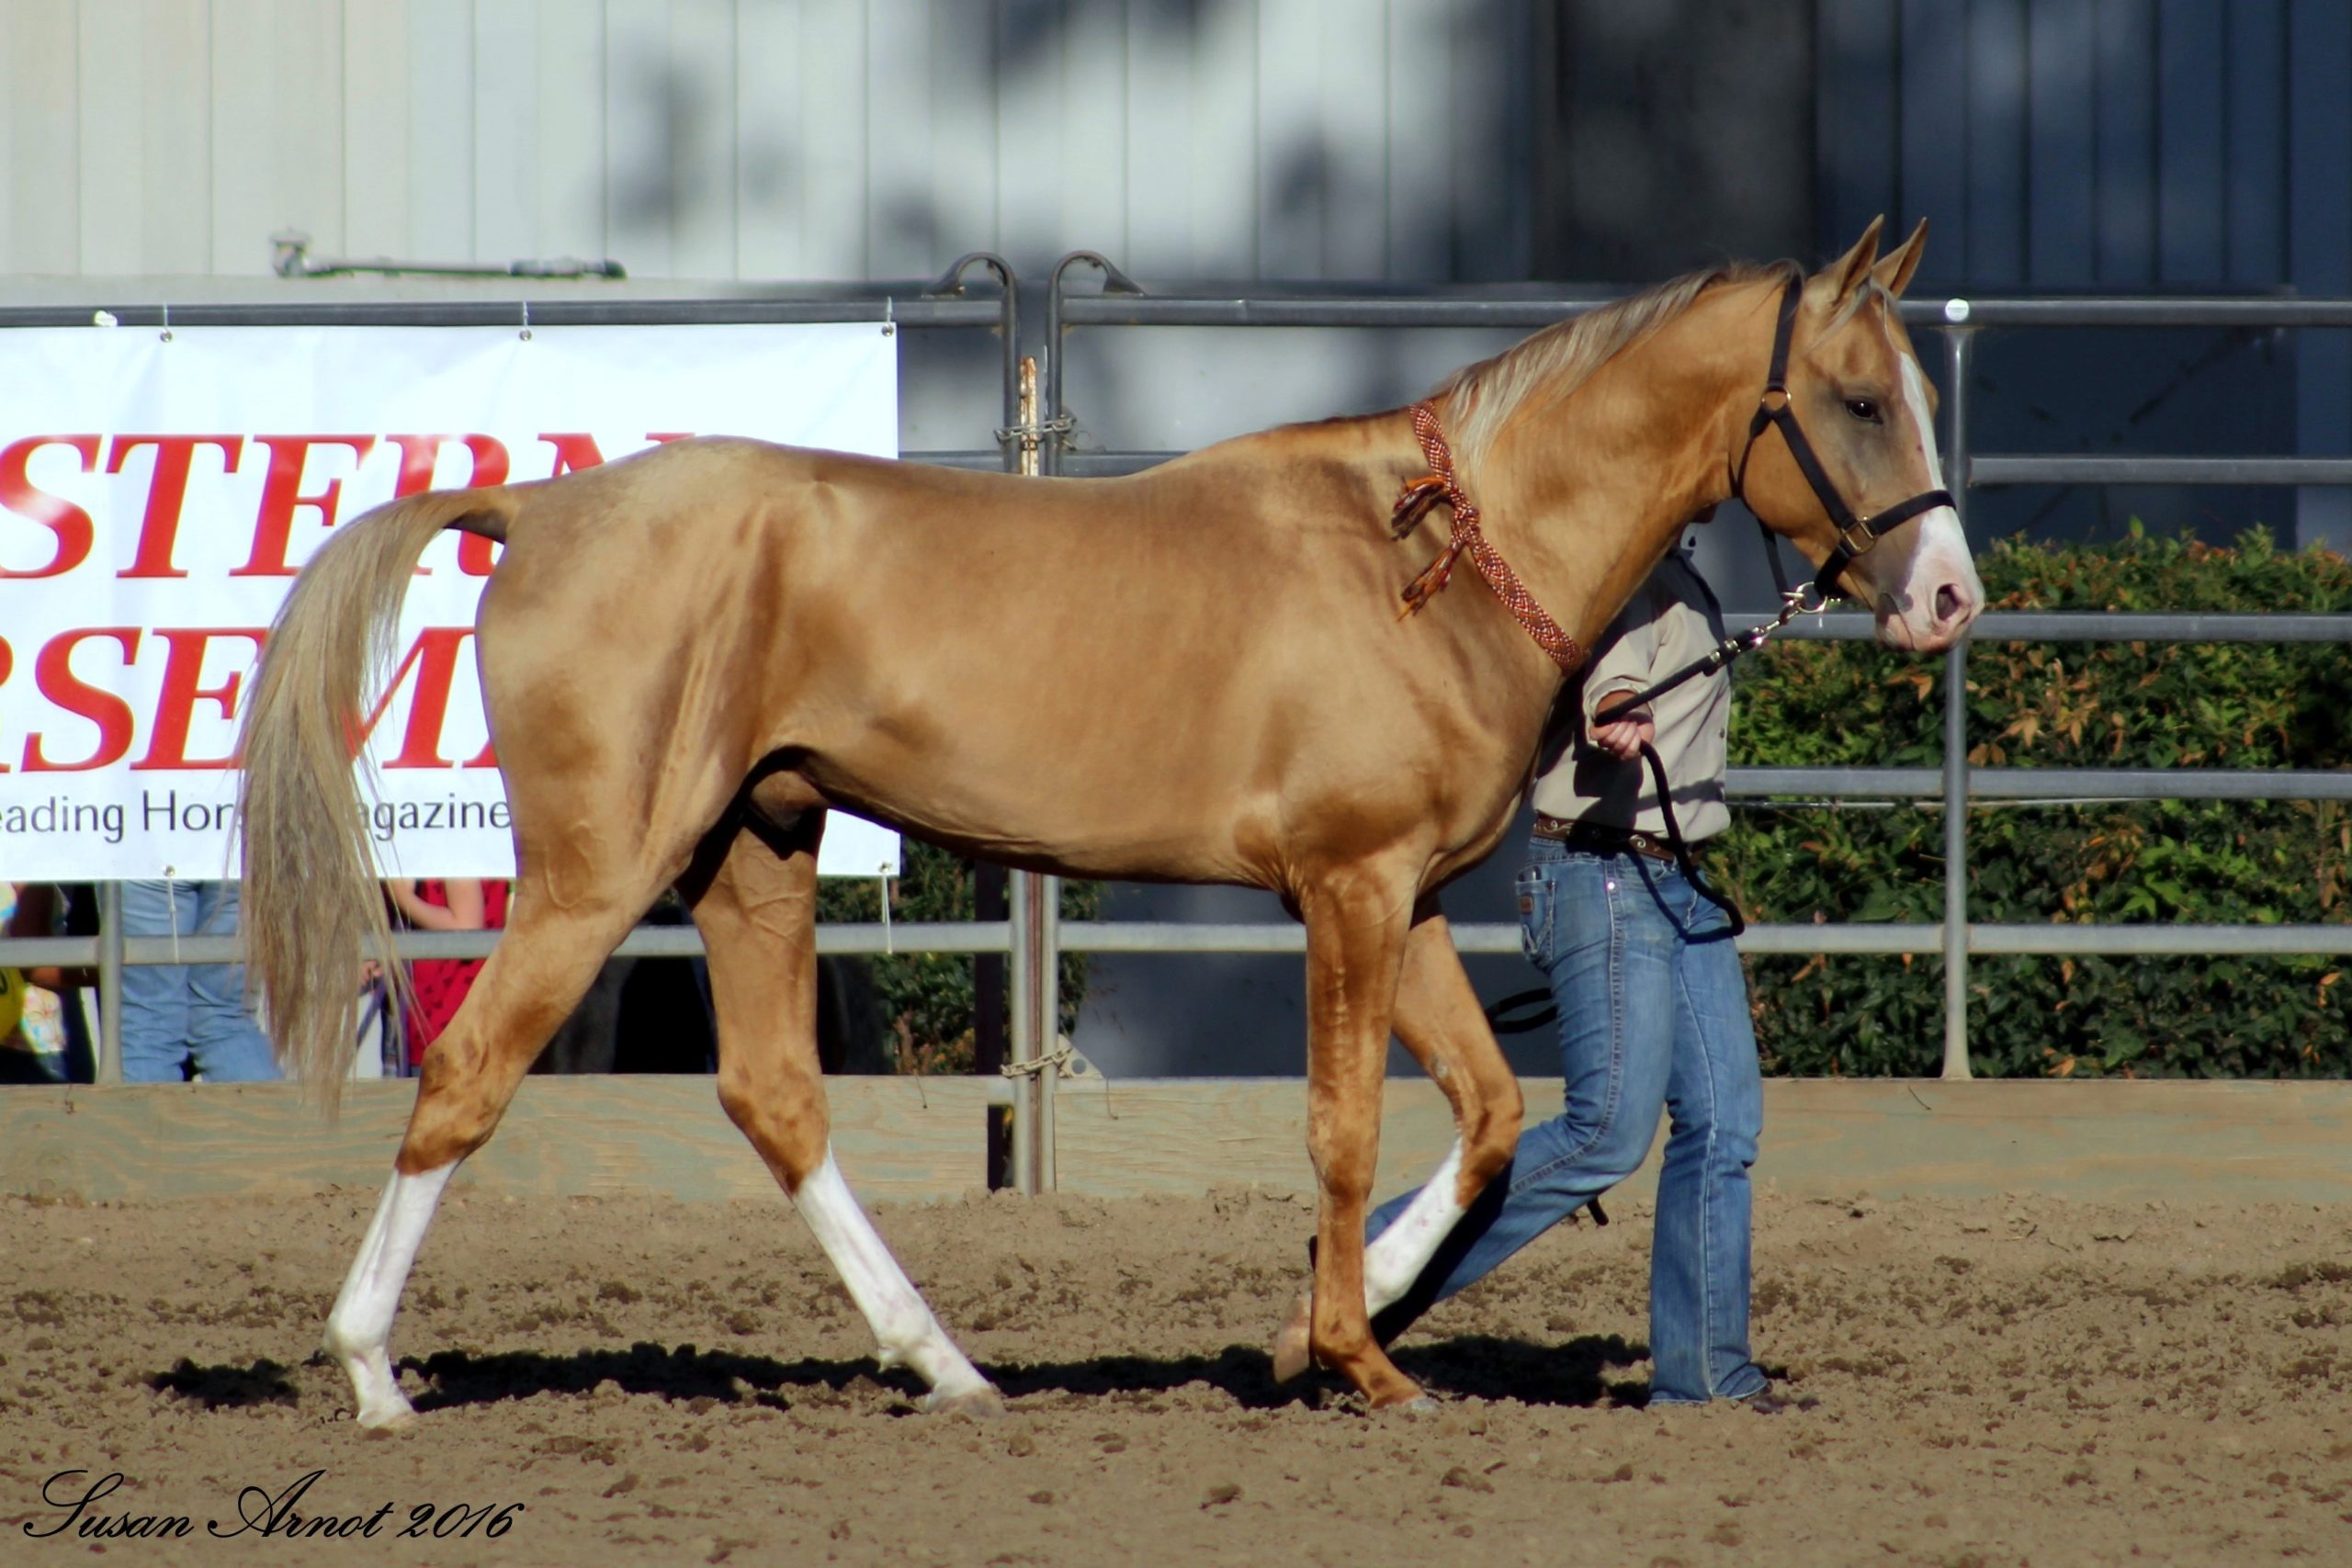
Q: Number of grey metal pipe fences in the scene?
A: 2